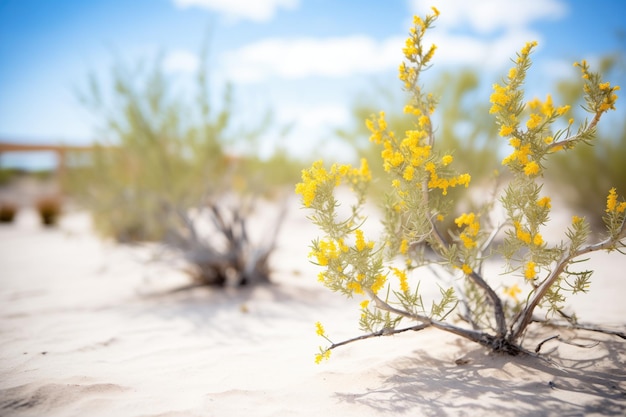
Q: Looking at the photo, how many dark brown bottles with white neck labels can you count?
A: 0